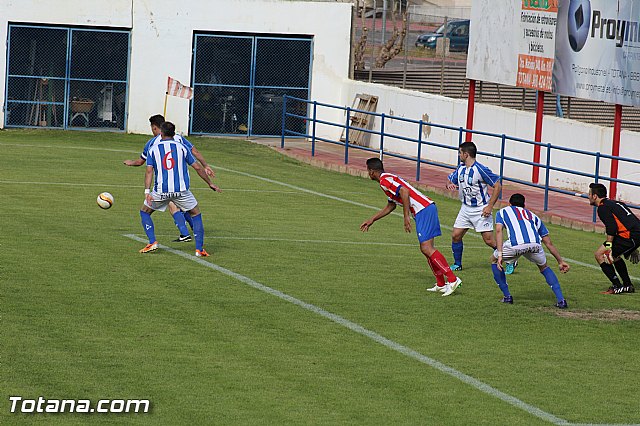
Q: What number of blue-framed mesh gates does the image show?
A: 2